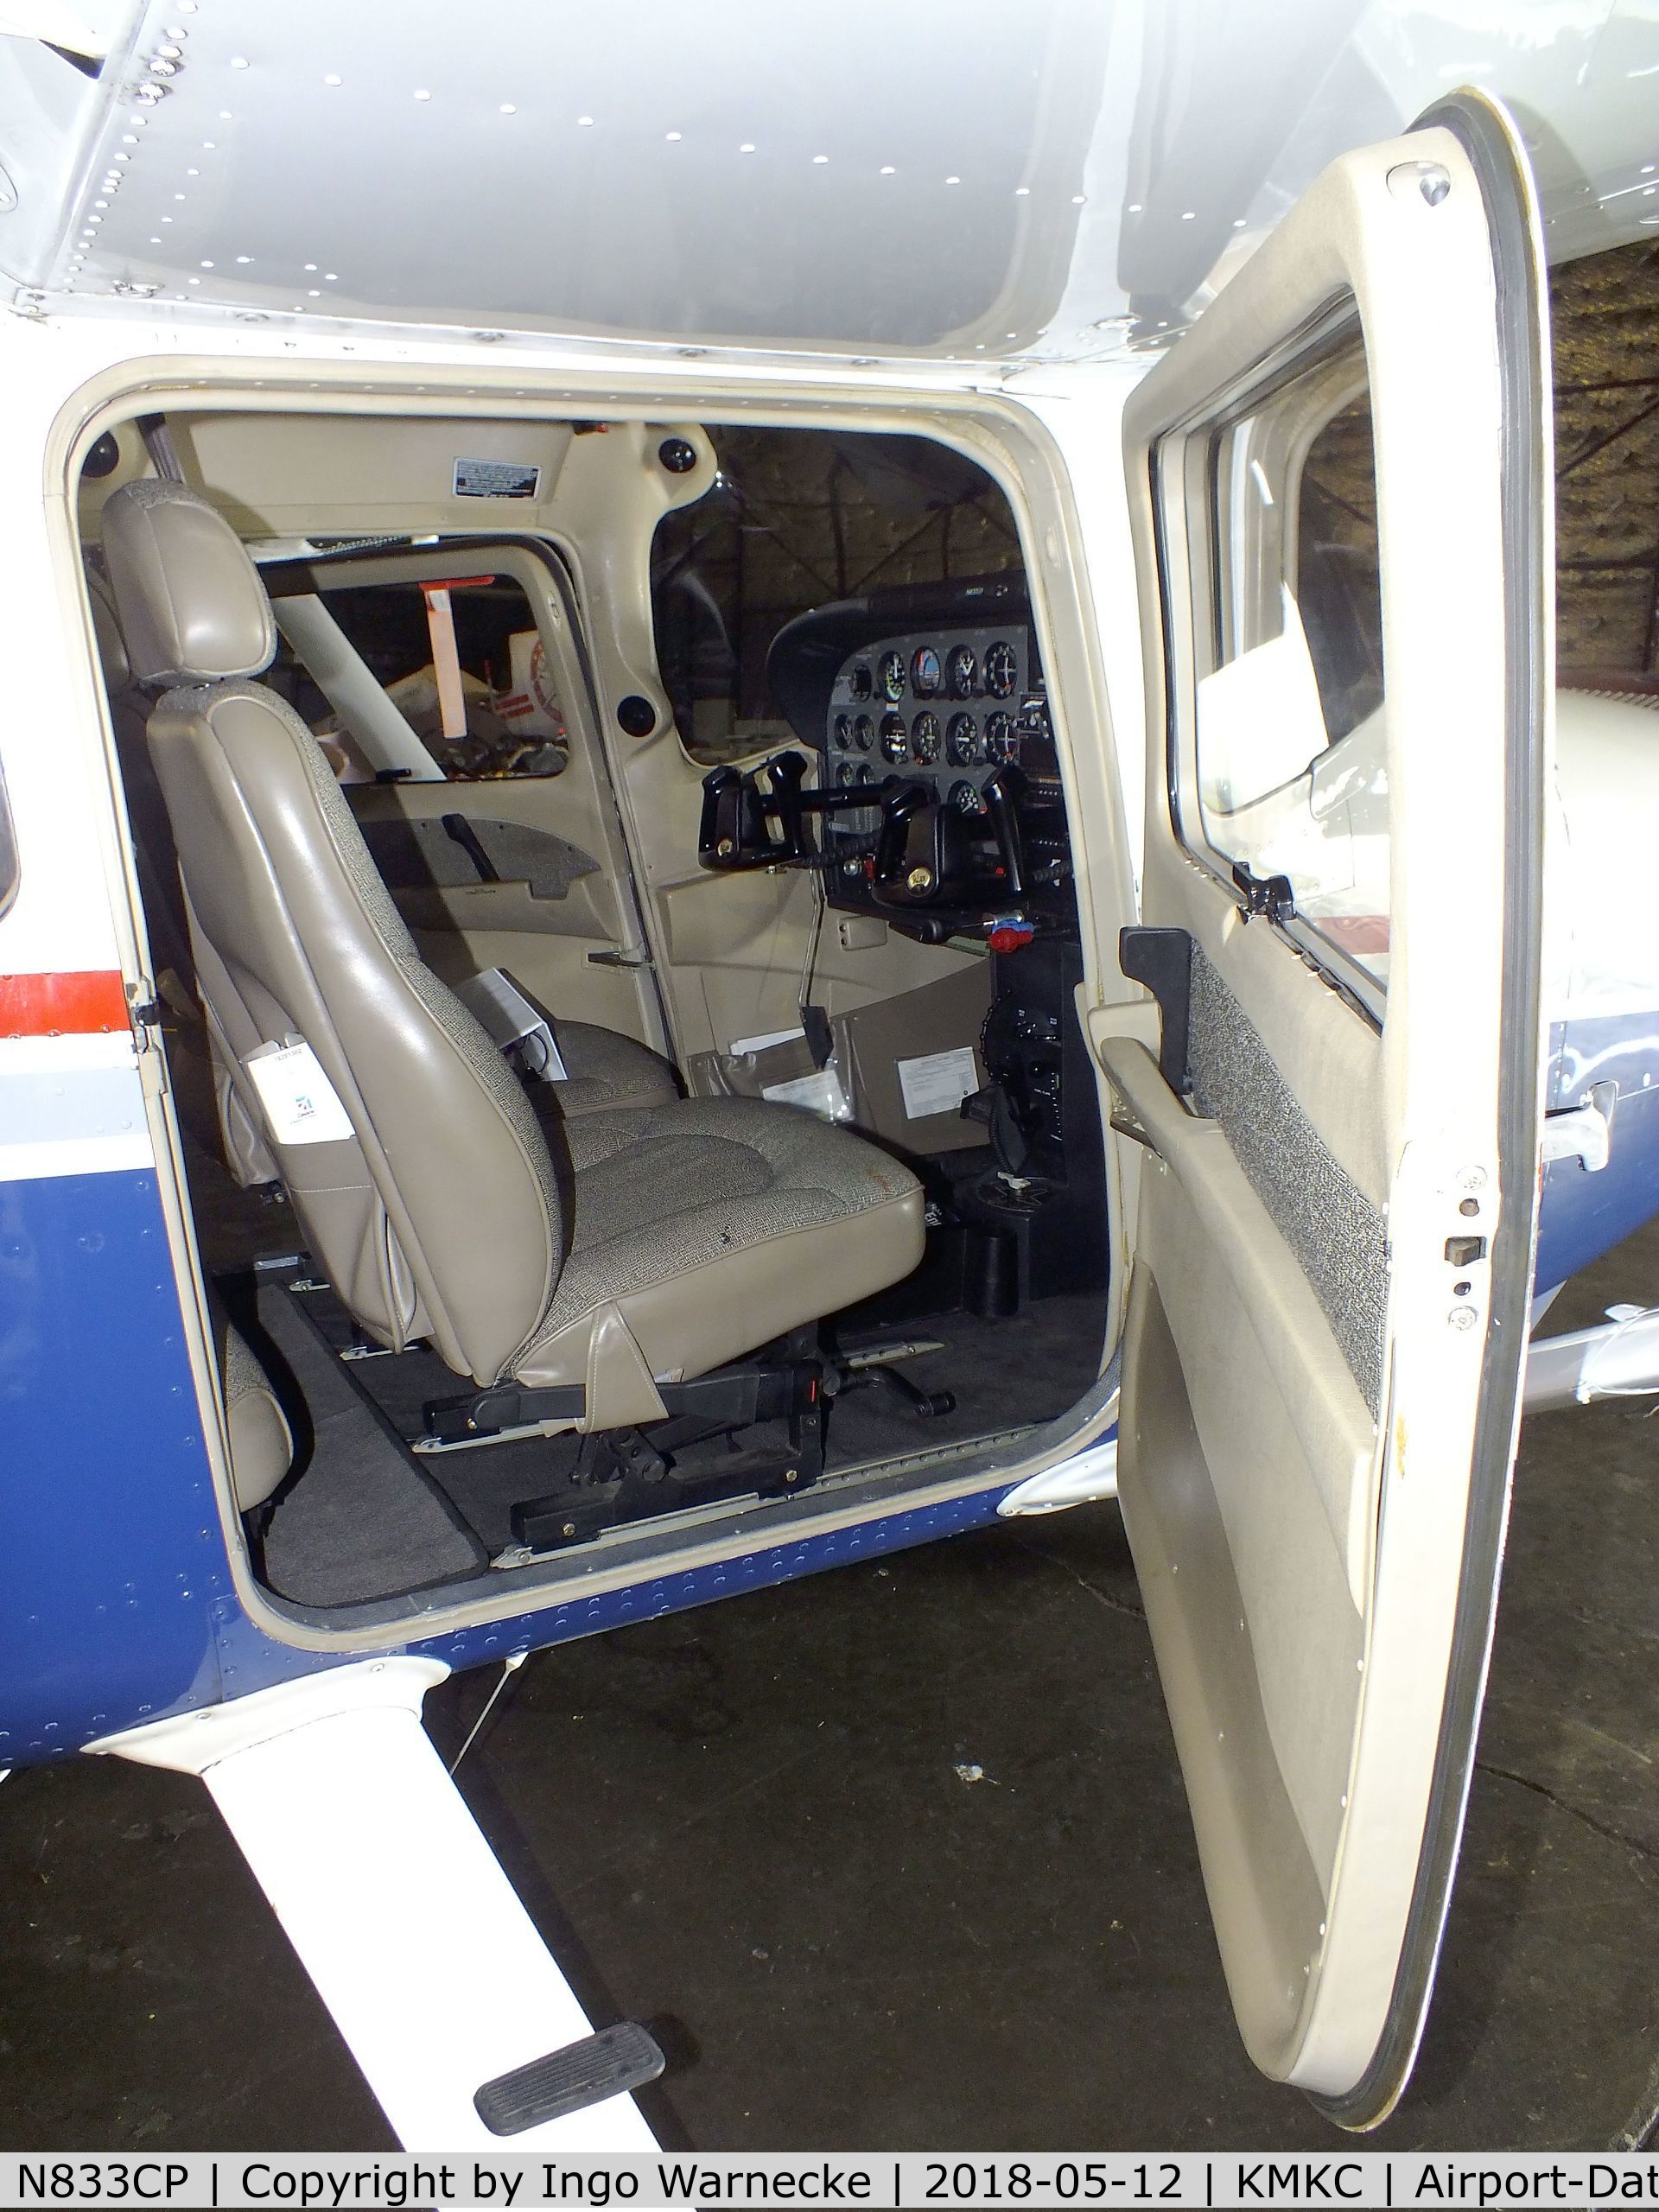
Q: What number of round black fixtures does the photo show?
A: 3